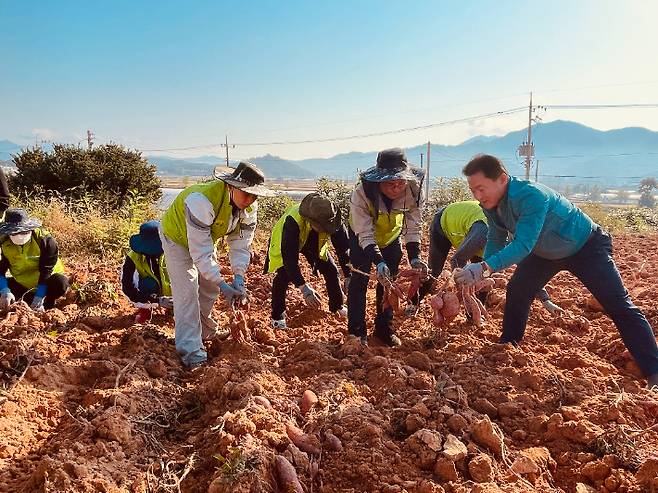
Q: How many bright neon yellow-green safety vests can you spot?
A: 6